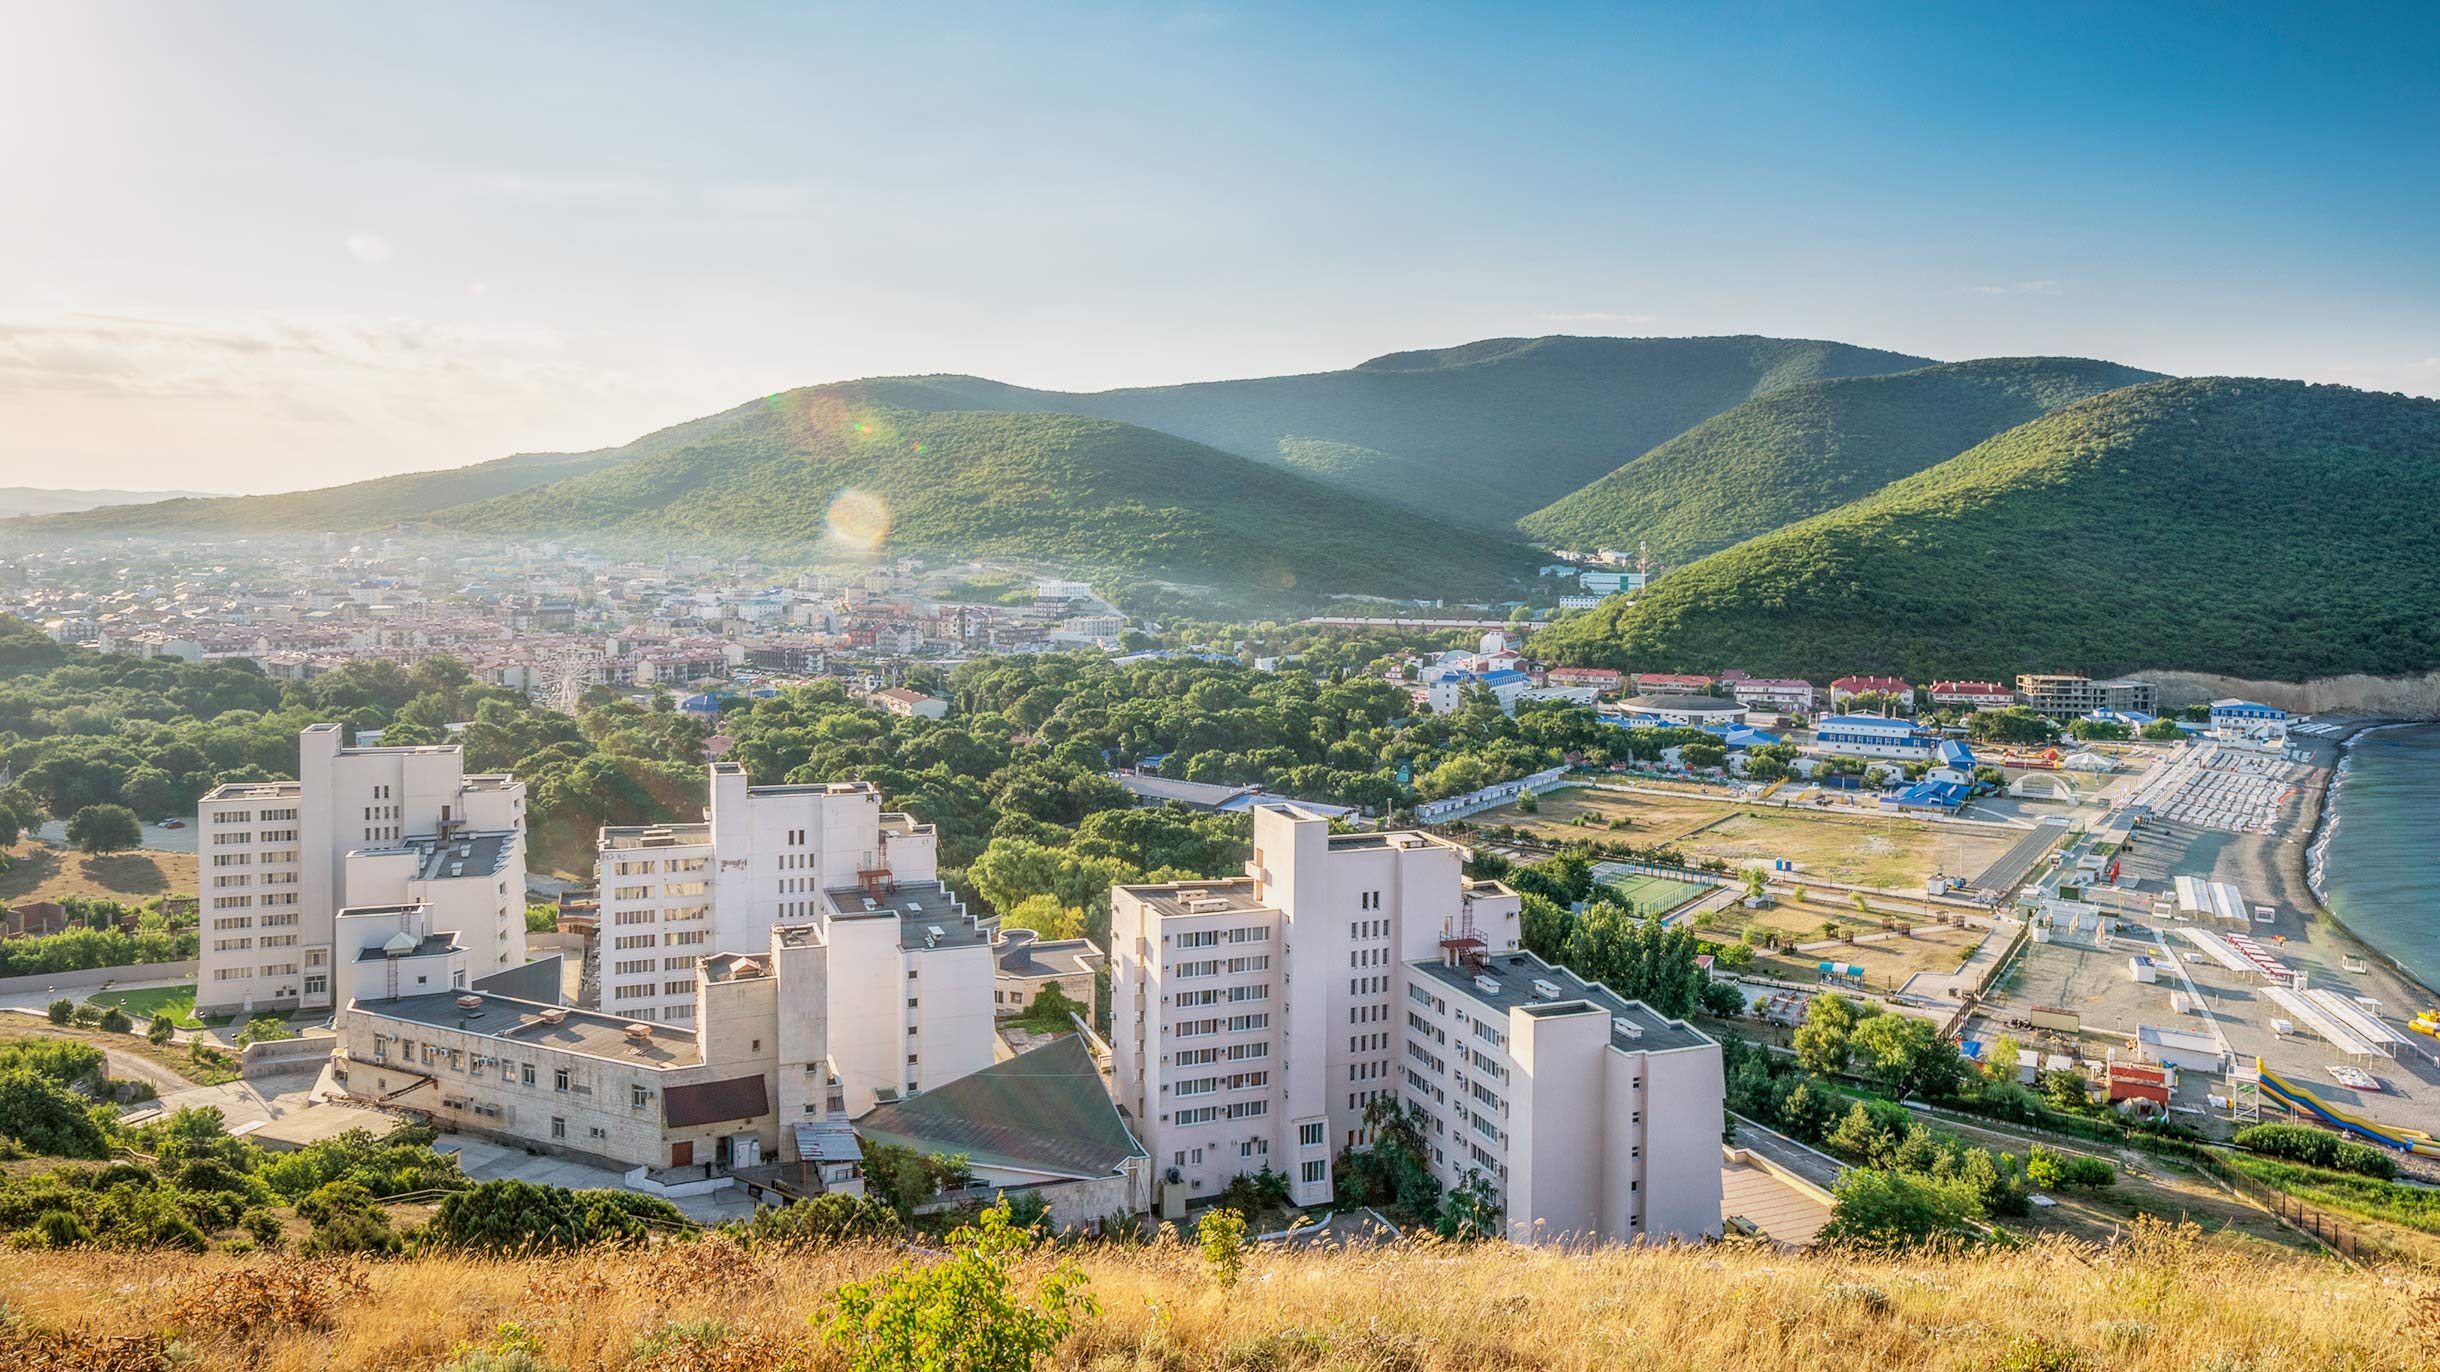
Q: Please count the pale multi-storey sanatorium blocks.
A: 3